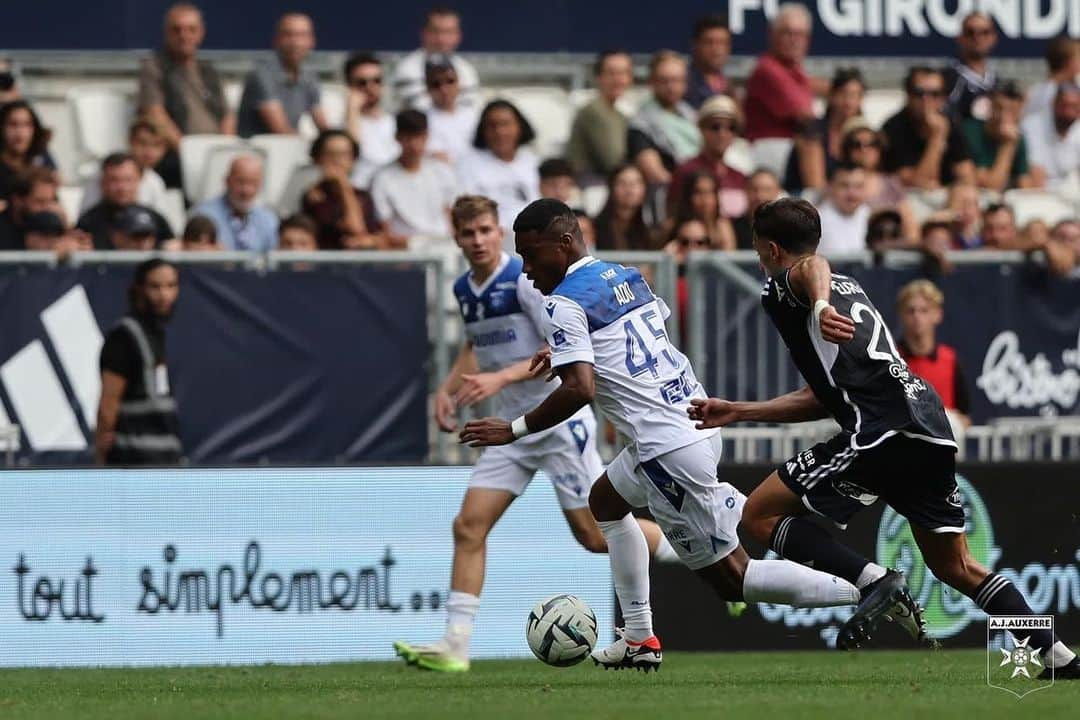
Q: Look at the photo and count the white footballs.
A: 1